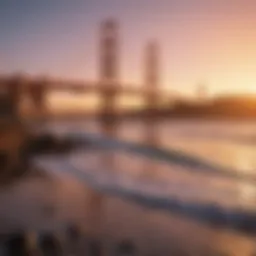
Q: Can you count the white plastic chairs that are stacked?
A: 0